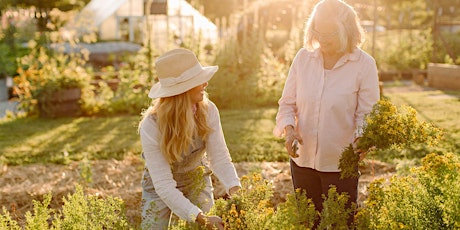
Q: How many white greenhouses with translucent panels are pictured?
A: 1